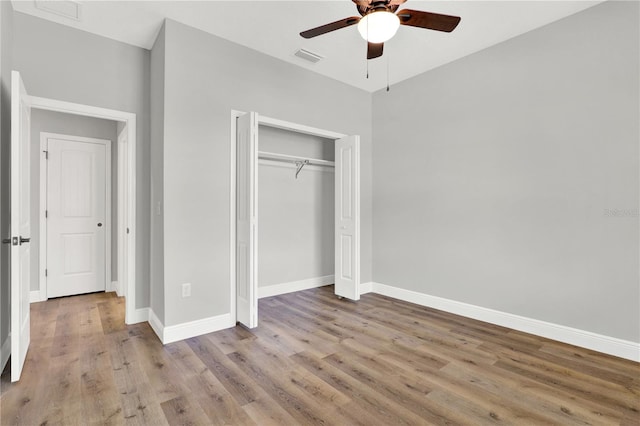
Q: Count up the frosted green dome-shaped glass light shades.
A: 0